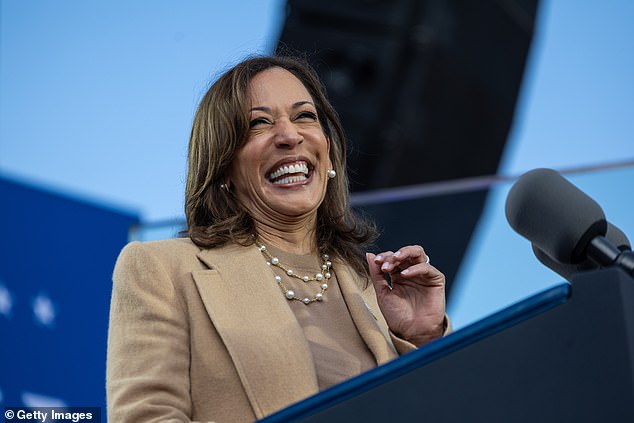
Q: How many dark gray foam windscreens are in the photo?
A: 2